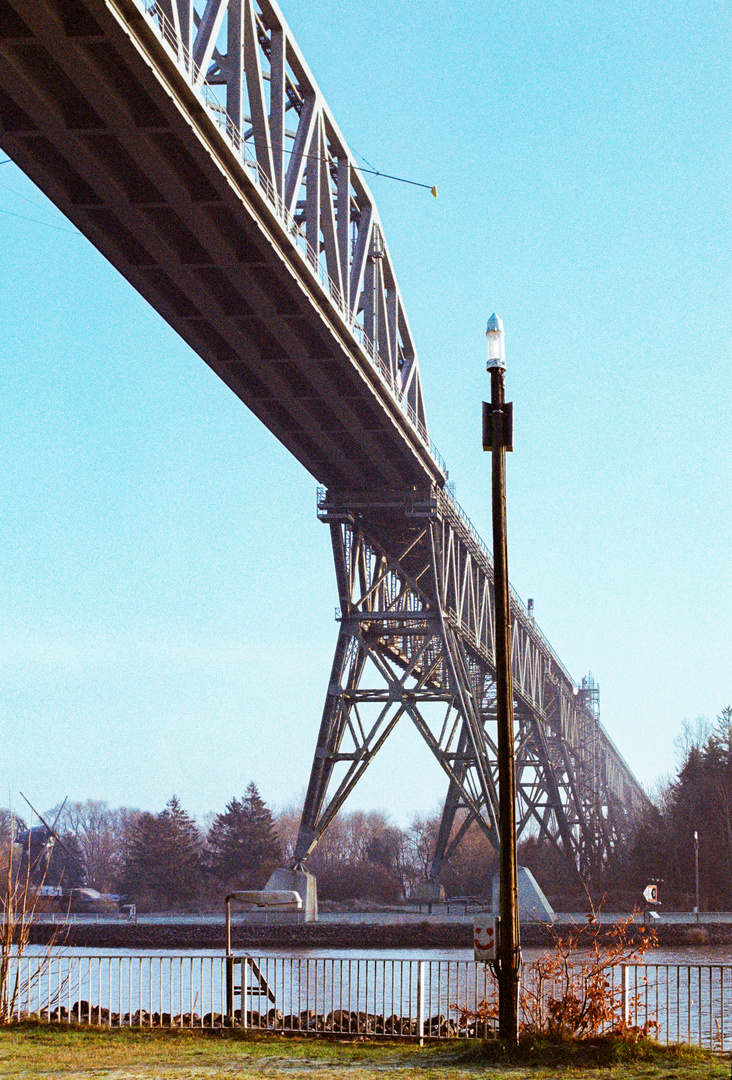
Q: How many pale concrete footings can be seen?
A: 3